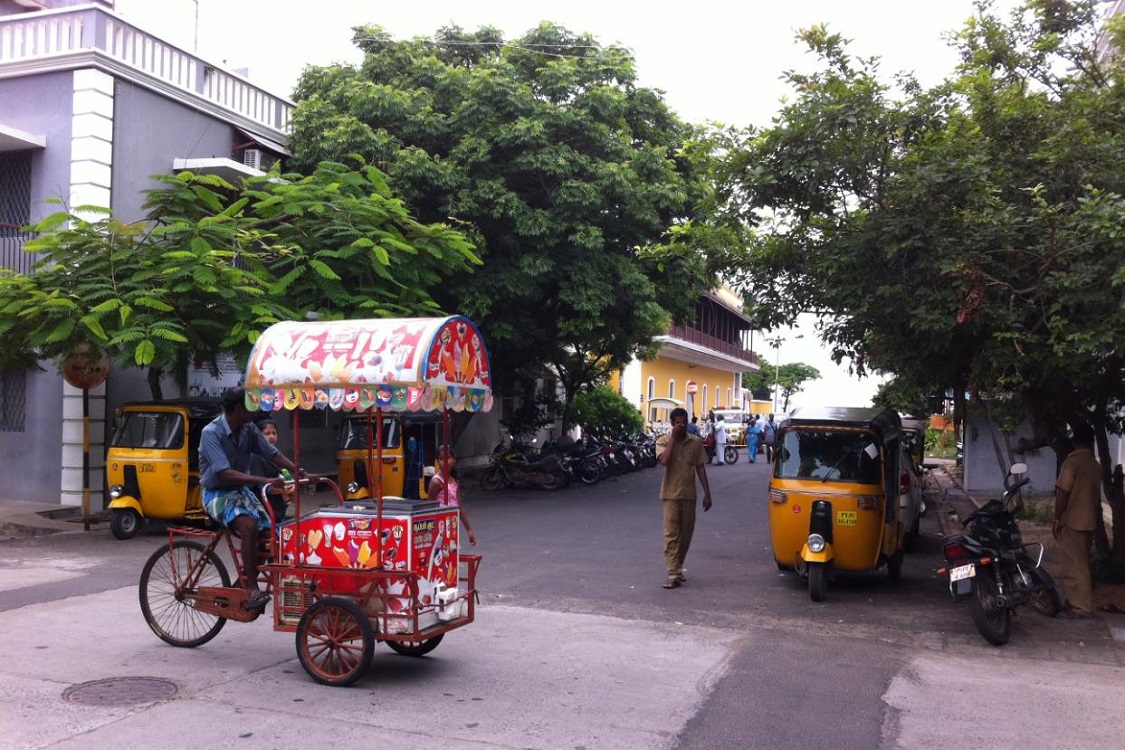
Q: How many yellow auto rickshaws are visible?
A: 4